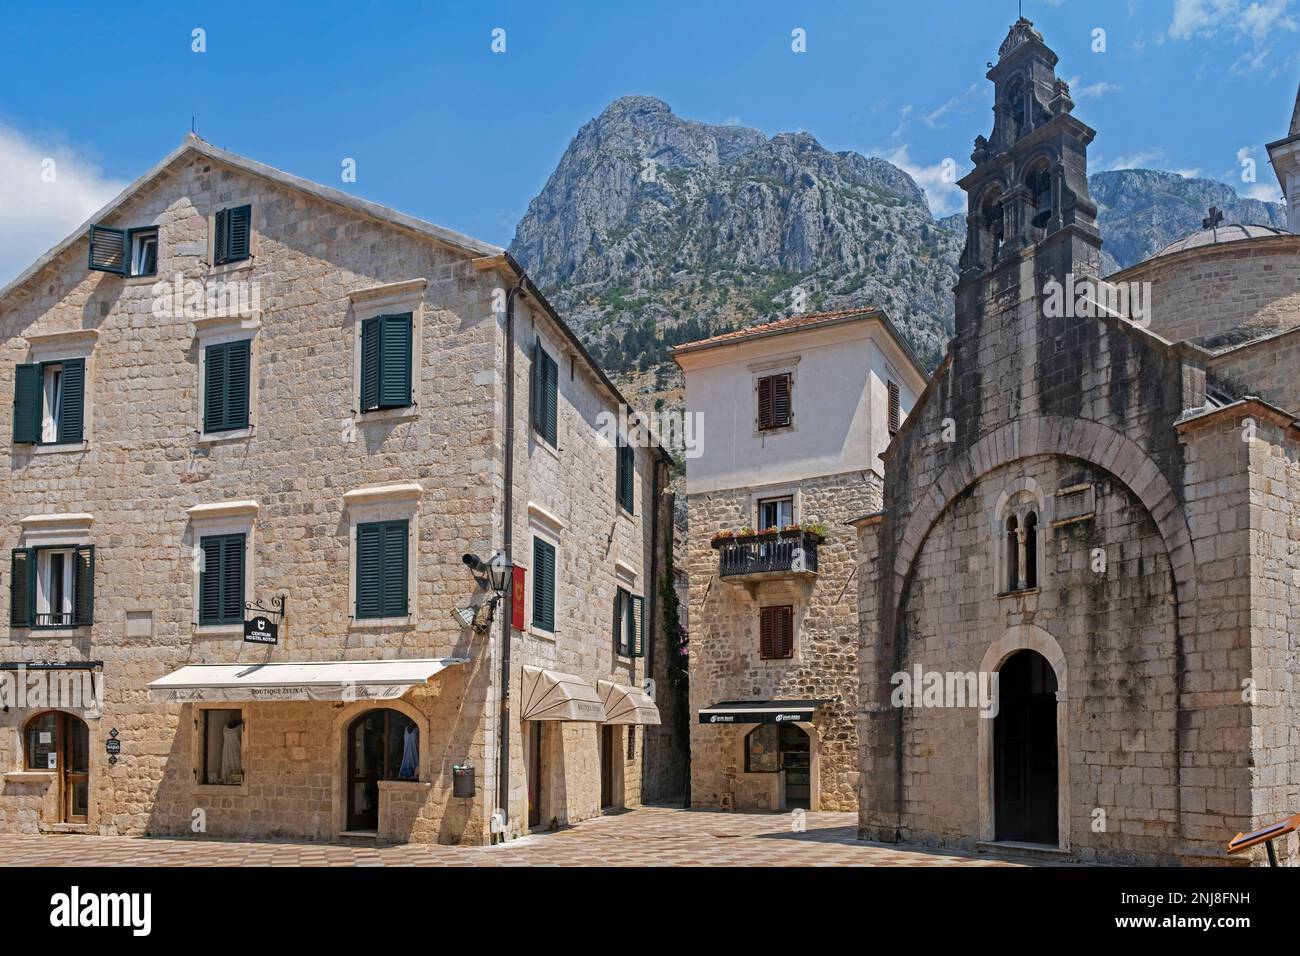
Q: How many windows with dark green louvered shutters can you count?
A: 12